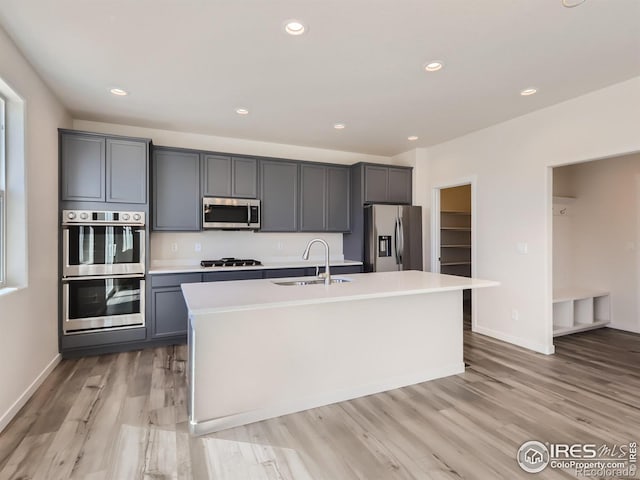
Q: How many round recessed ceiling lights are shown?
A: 7